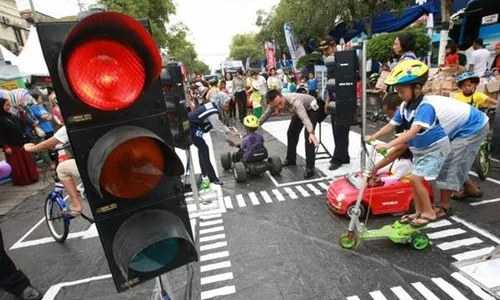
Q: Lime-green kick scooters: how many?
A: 1